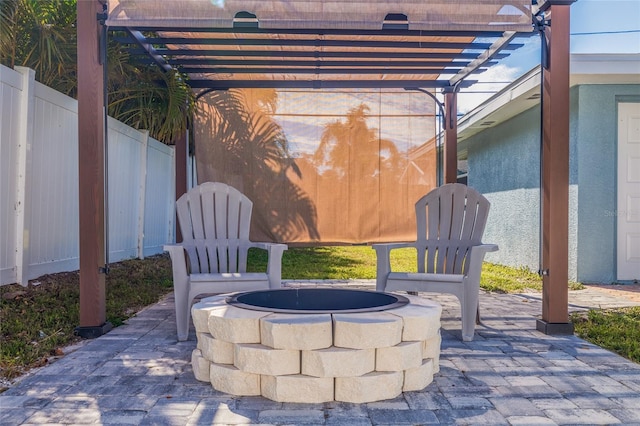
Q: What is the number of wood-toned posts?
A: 4